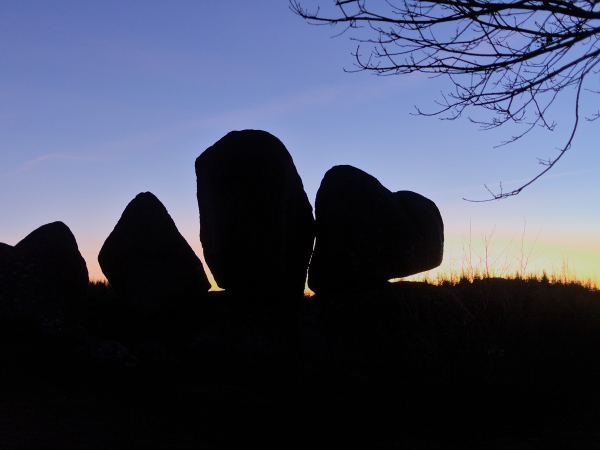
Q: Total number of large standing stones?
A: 4